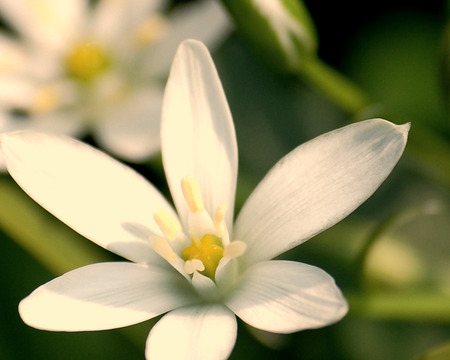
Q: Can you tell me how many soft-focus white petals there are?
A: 6